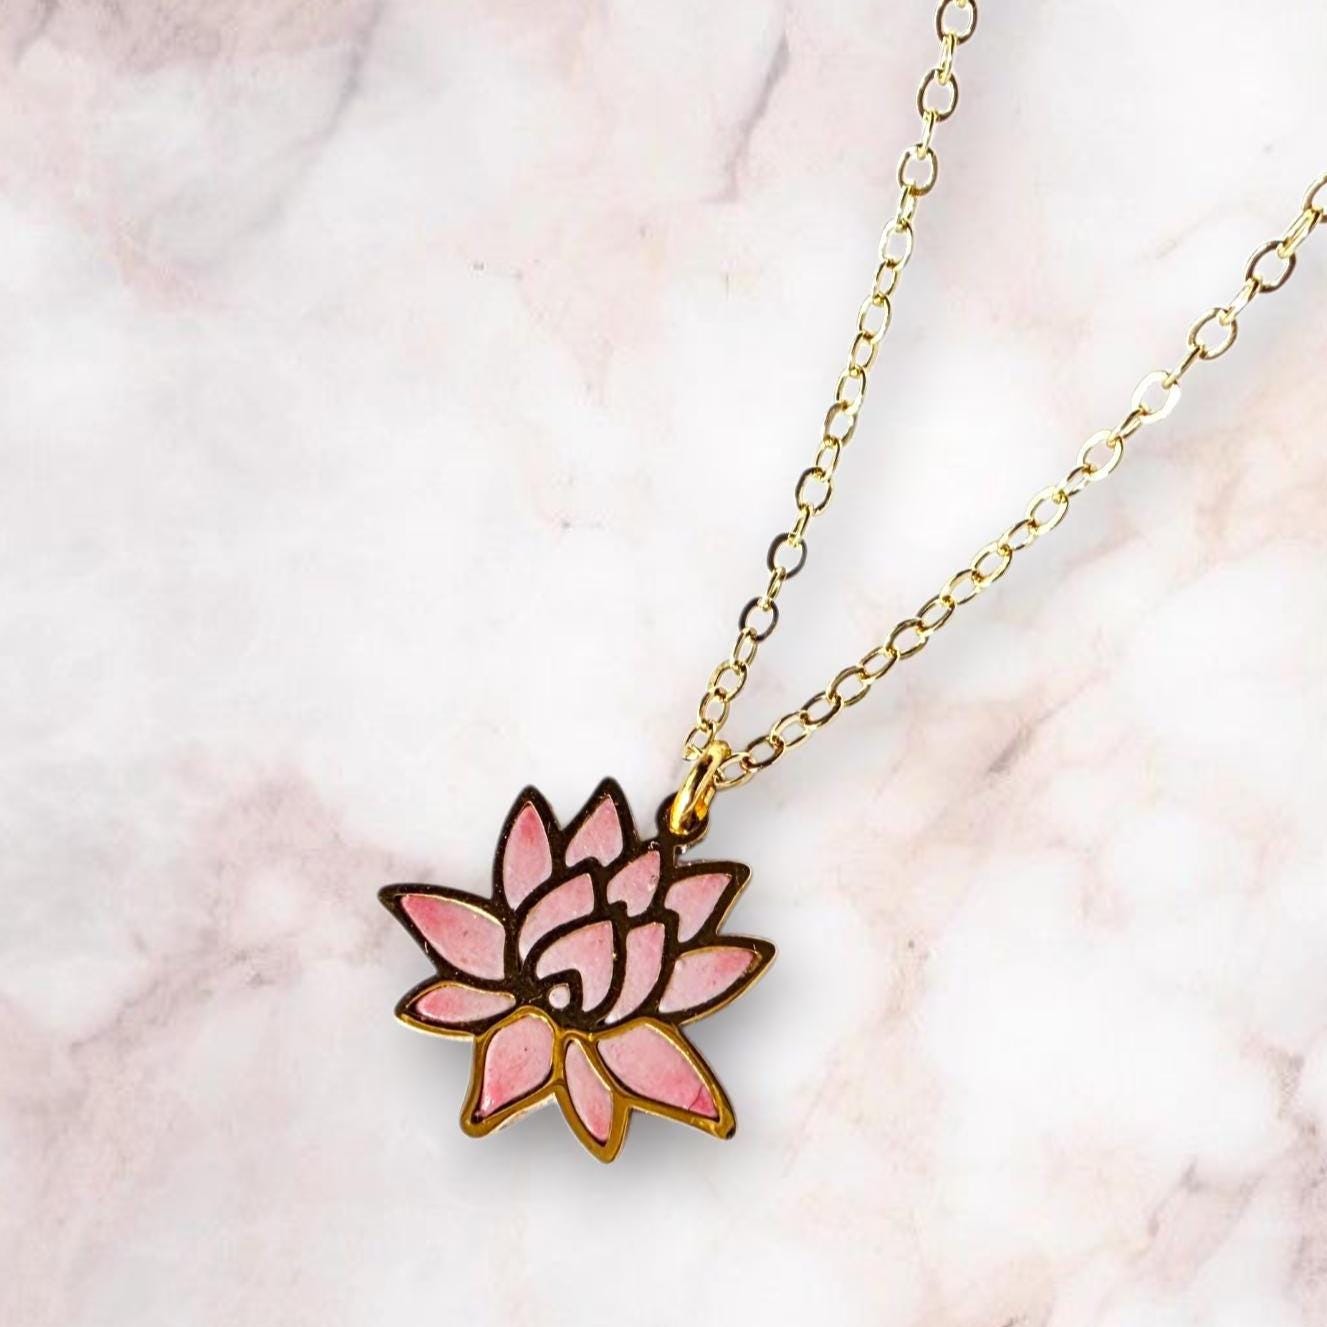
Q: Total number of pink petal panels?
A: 13